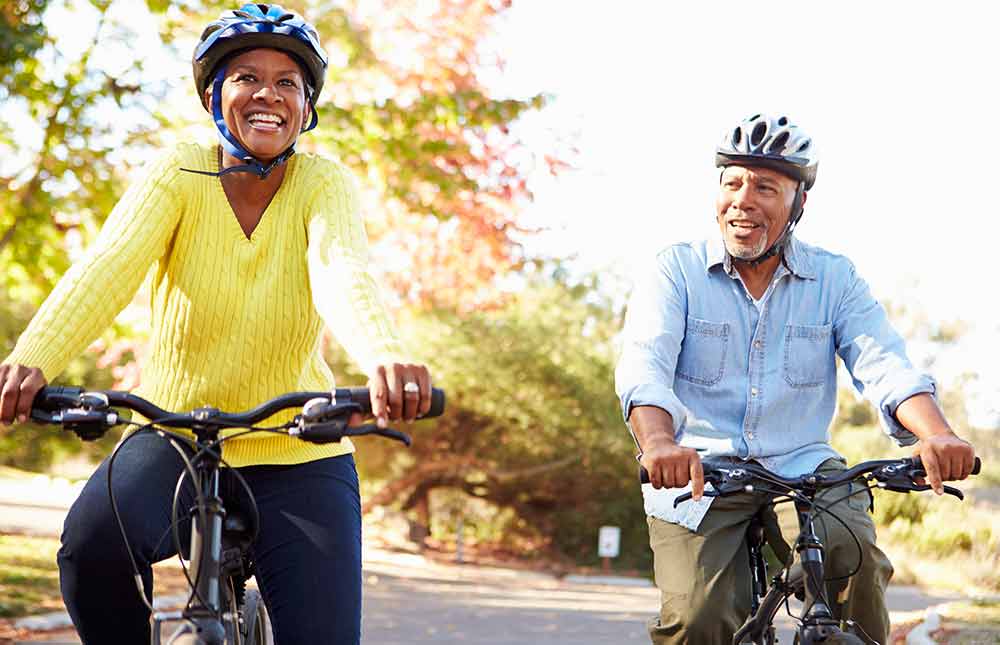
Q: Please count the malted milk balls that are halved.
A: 0